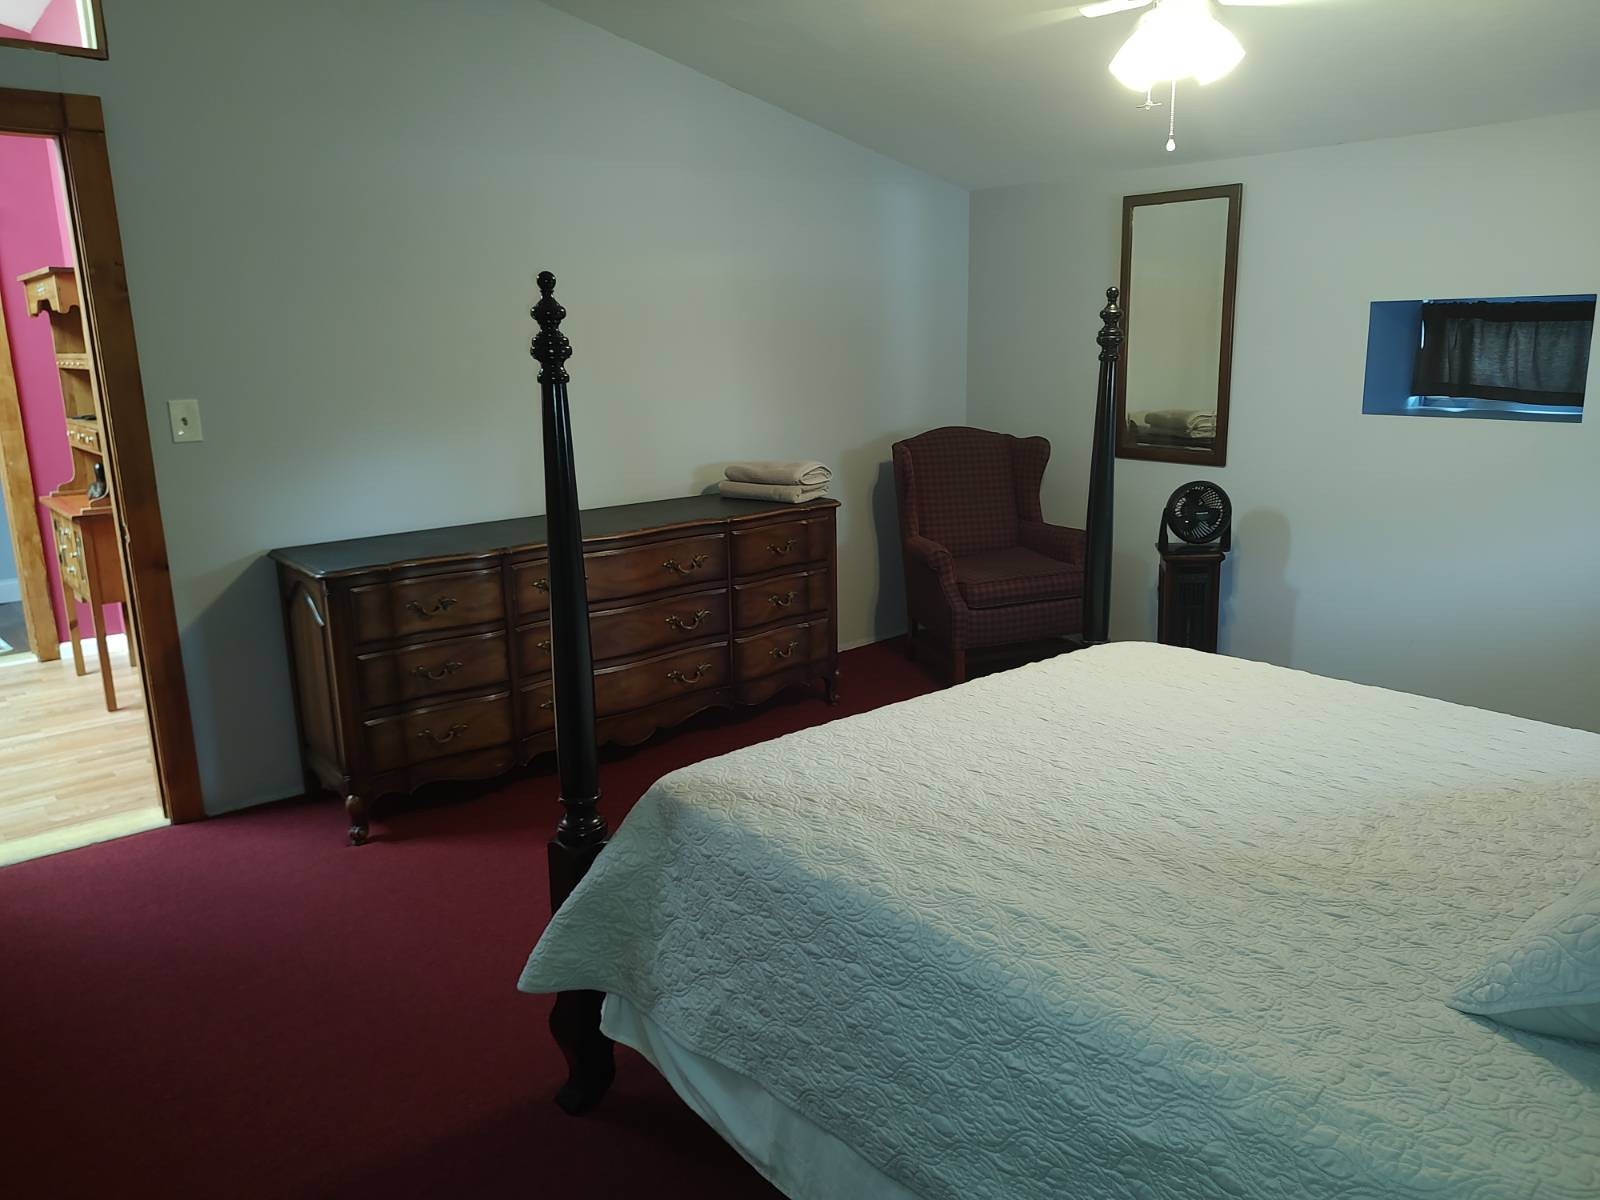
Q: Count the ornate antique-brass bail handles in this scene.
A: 12